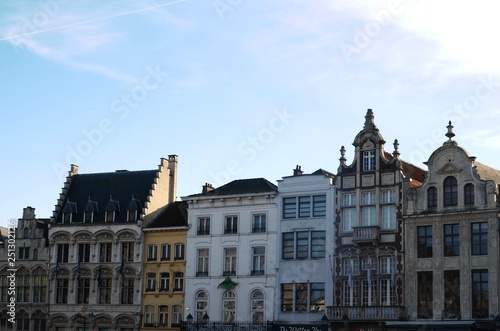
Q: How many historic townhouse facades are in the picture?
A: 7